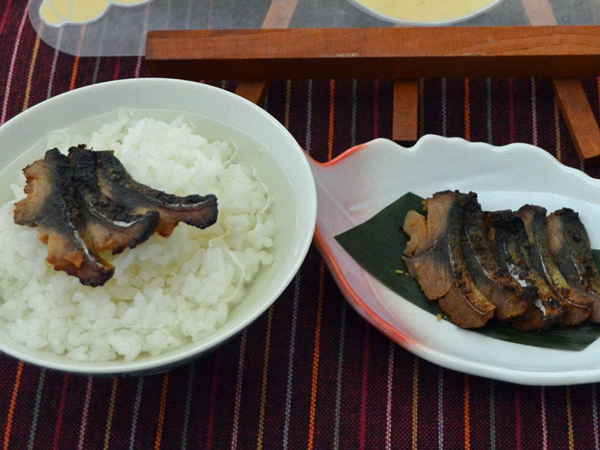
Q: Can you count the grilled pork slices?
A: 8